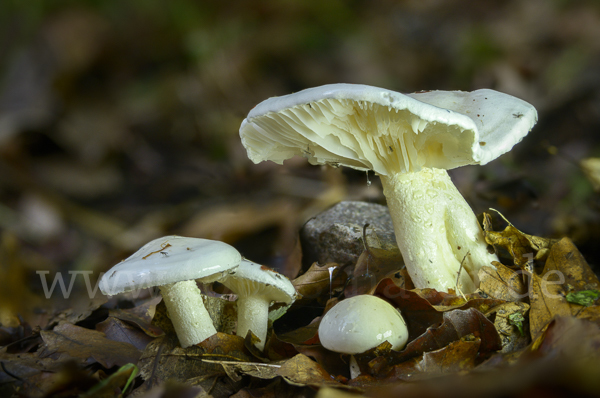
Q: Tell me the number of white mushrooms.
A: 4